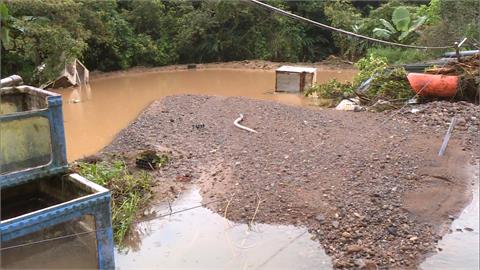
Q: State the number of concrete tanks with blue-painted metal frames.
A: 2